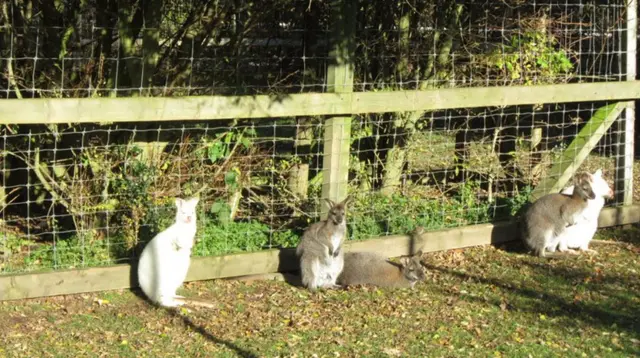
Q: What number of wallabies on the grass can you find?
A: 5